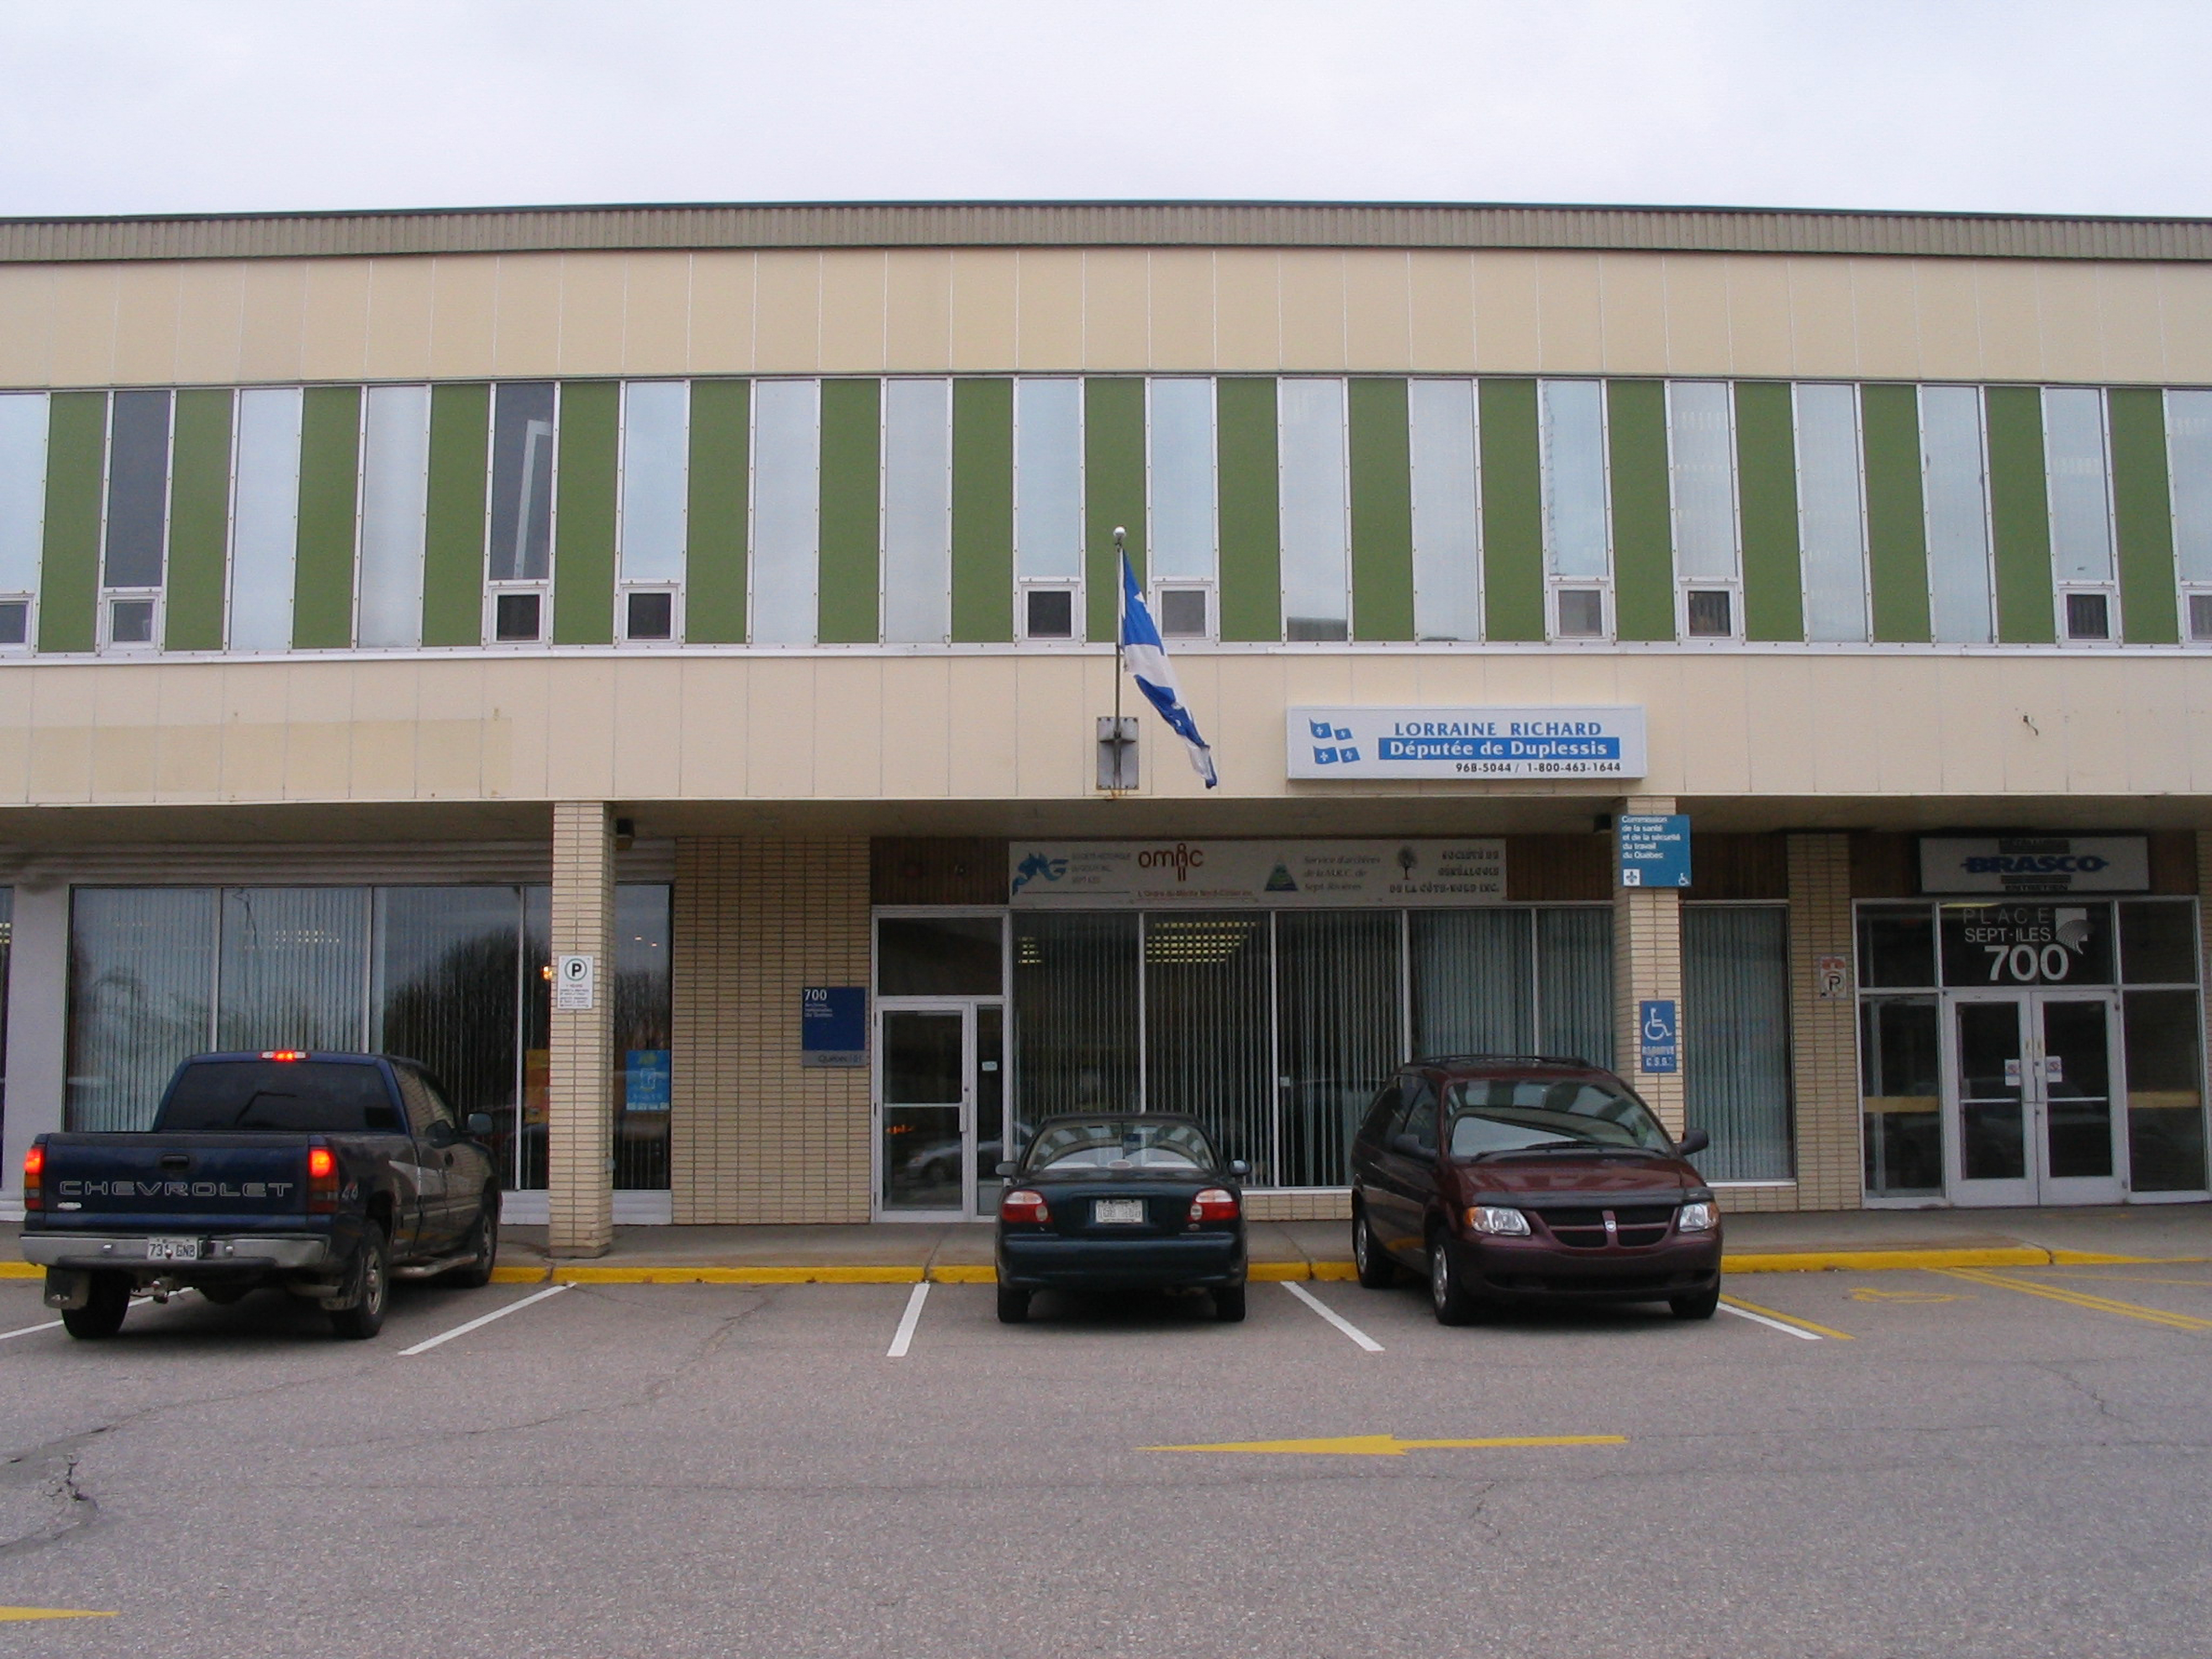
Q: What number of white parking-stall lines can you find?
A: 5